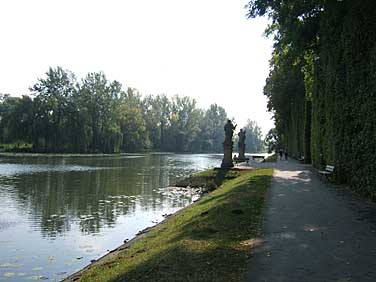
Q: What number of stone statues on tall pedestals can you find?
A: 2